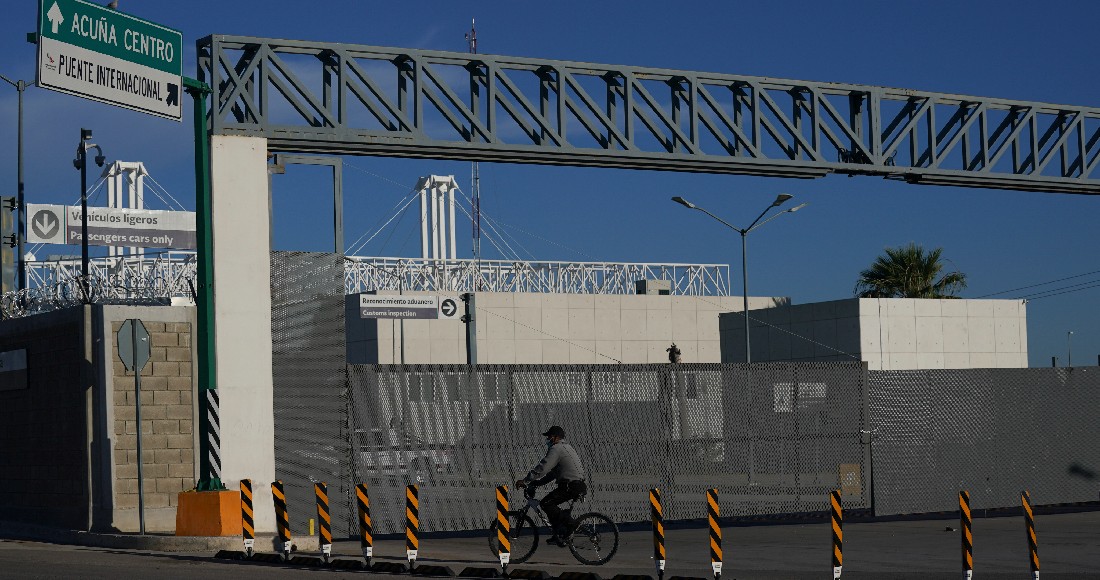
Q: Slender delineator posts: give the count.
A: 11